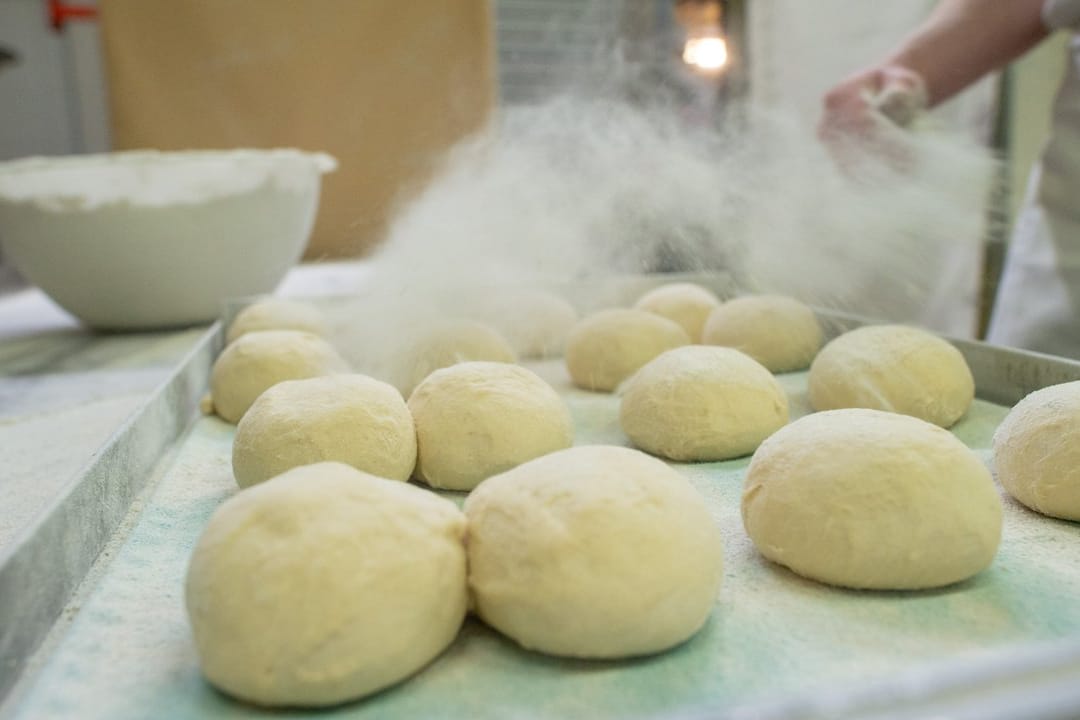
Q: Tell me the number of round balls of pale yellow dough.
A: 15